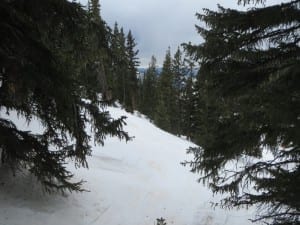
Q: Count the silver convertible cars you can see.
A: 0